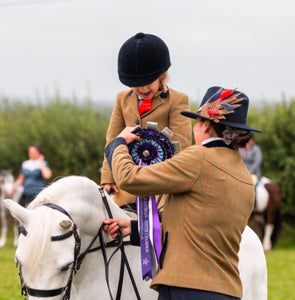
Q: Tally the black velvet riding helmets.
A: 1